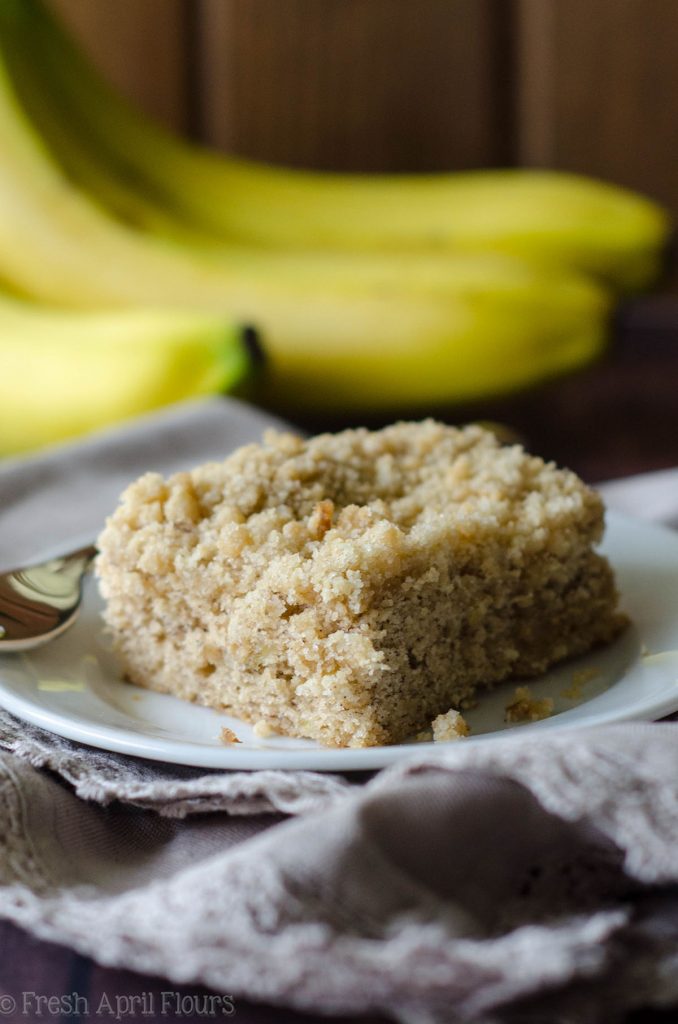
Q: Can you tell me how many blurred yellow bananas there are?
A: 3